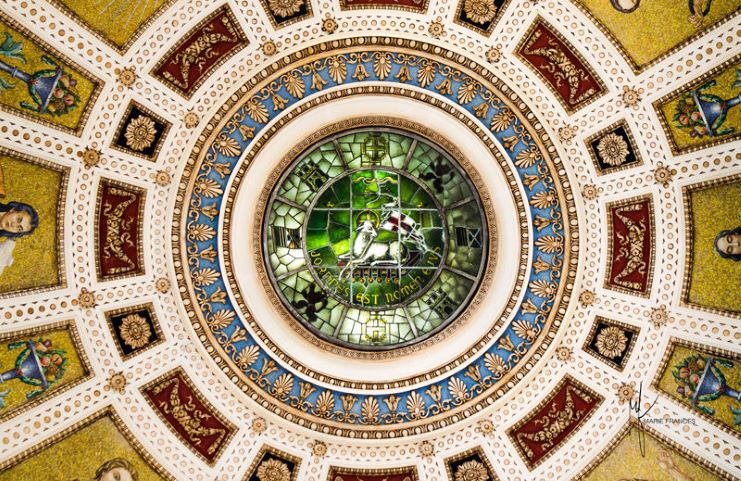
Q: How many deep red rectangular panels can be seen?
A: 8